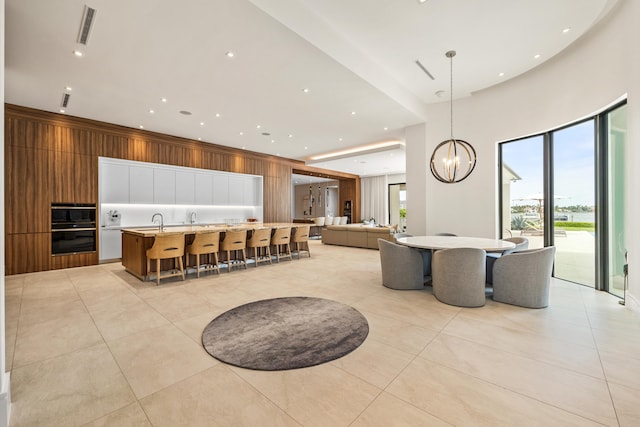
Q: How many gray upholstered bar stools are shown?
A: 0